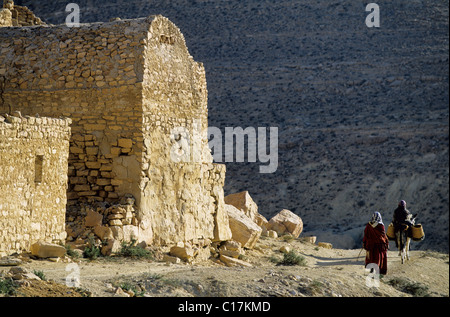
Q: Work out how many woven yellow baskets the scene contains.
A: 2